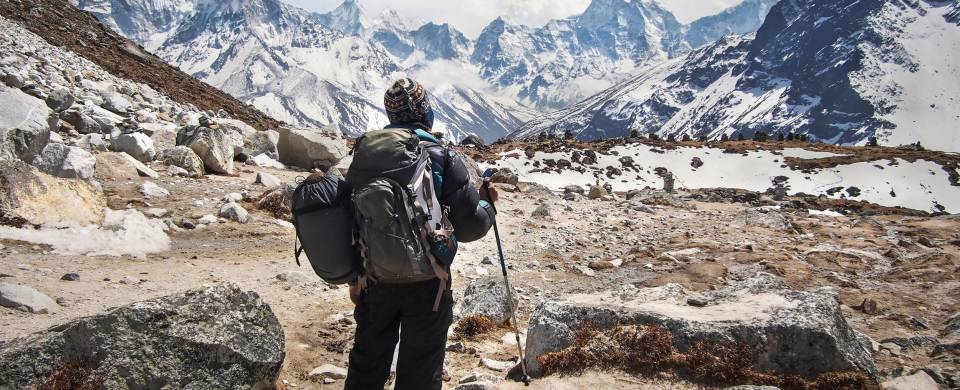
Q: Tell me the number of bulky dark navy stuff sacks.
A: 1